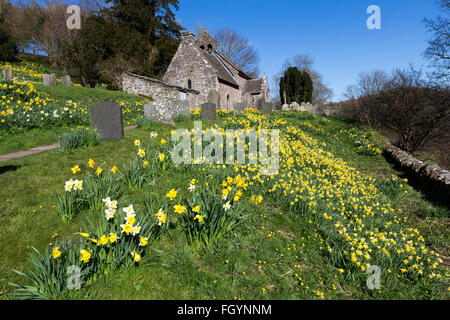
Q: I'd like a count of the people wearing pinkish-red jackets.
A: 0